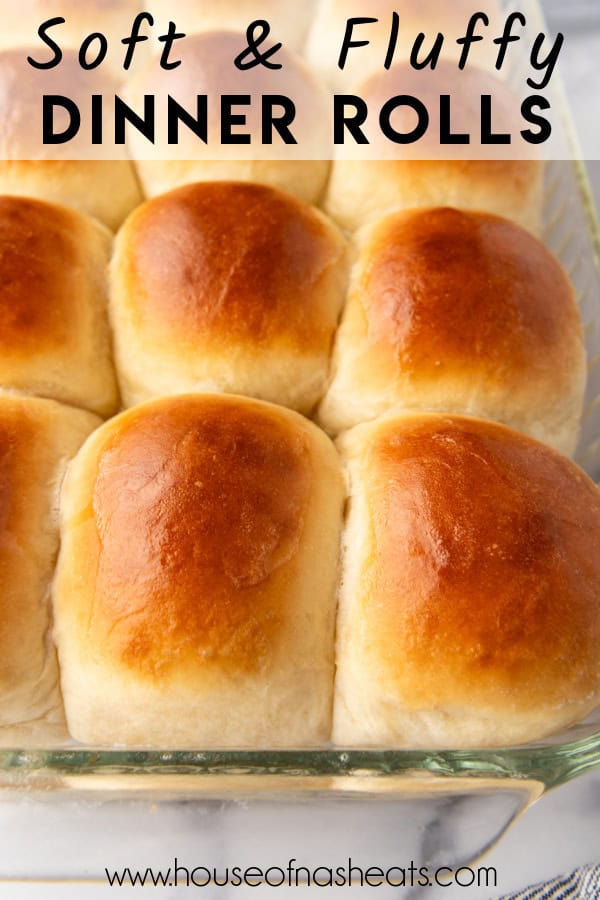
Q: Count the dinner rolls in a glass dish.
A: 12